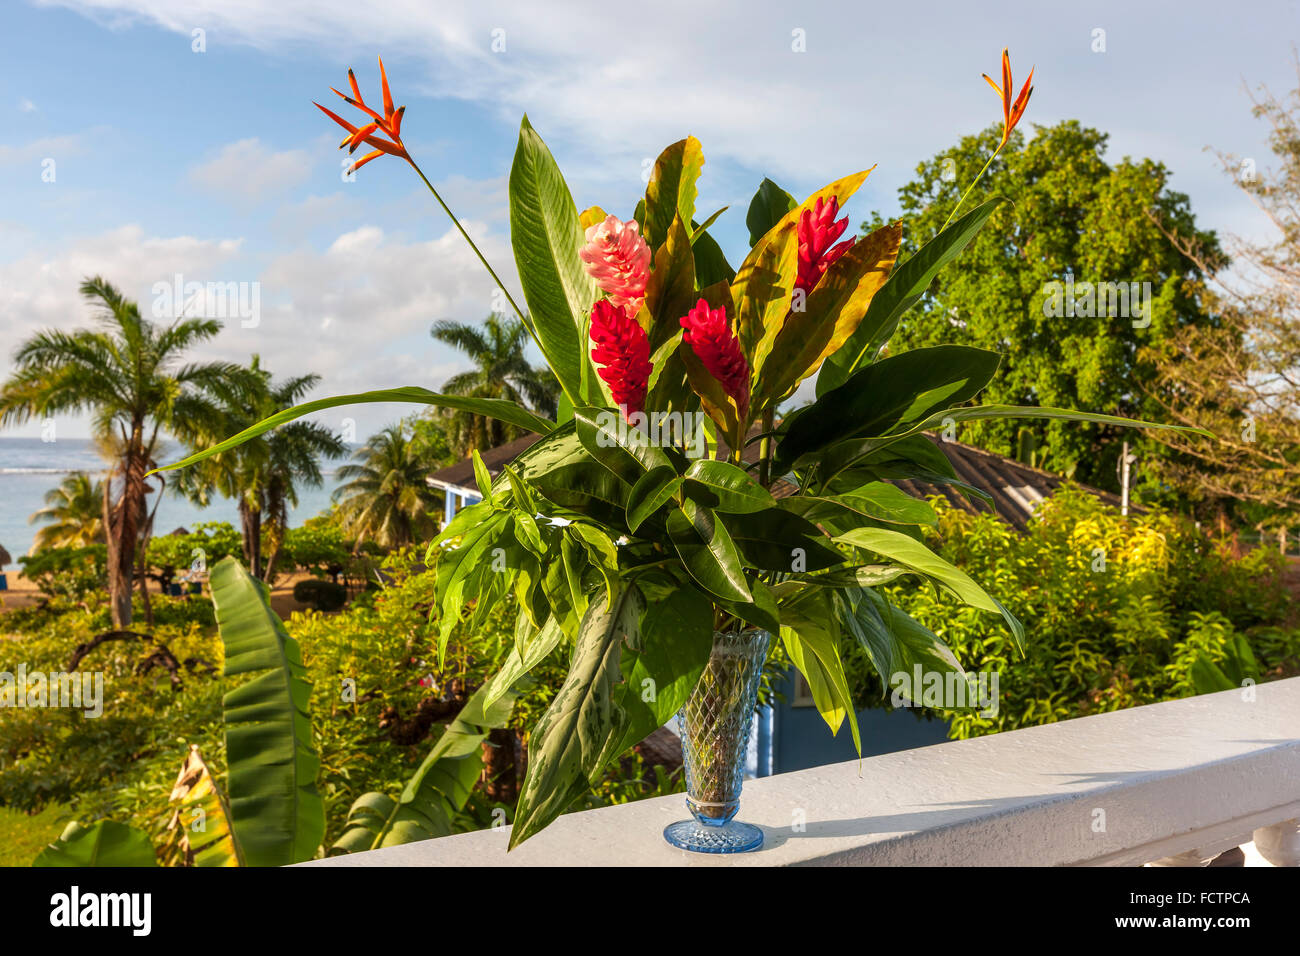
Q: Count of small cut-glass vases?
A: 1